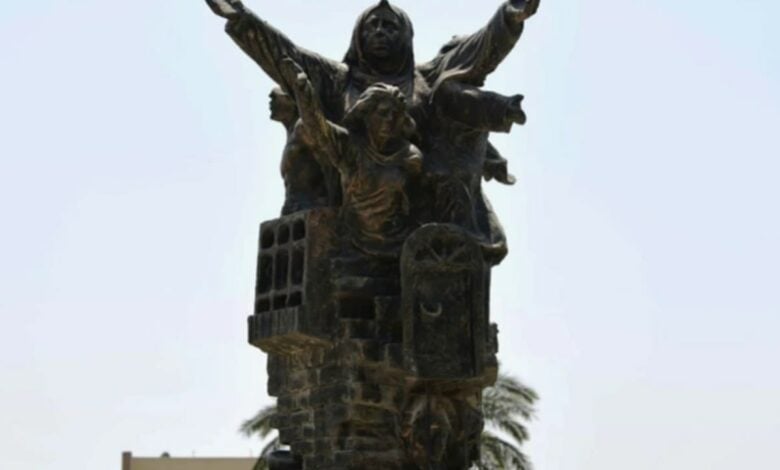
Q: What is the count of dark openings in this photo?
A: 9